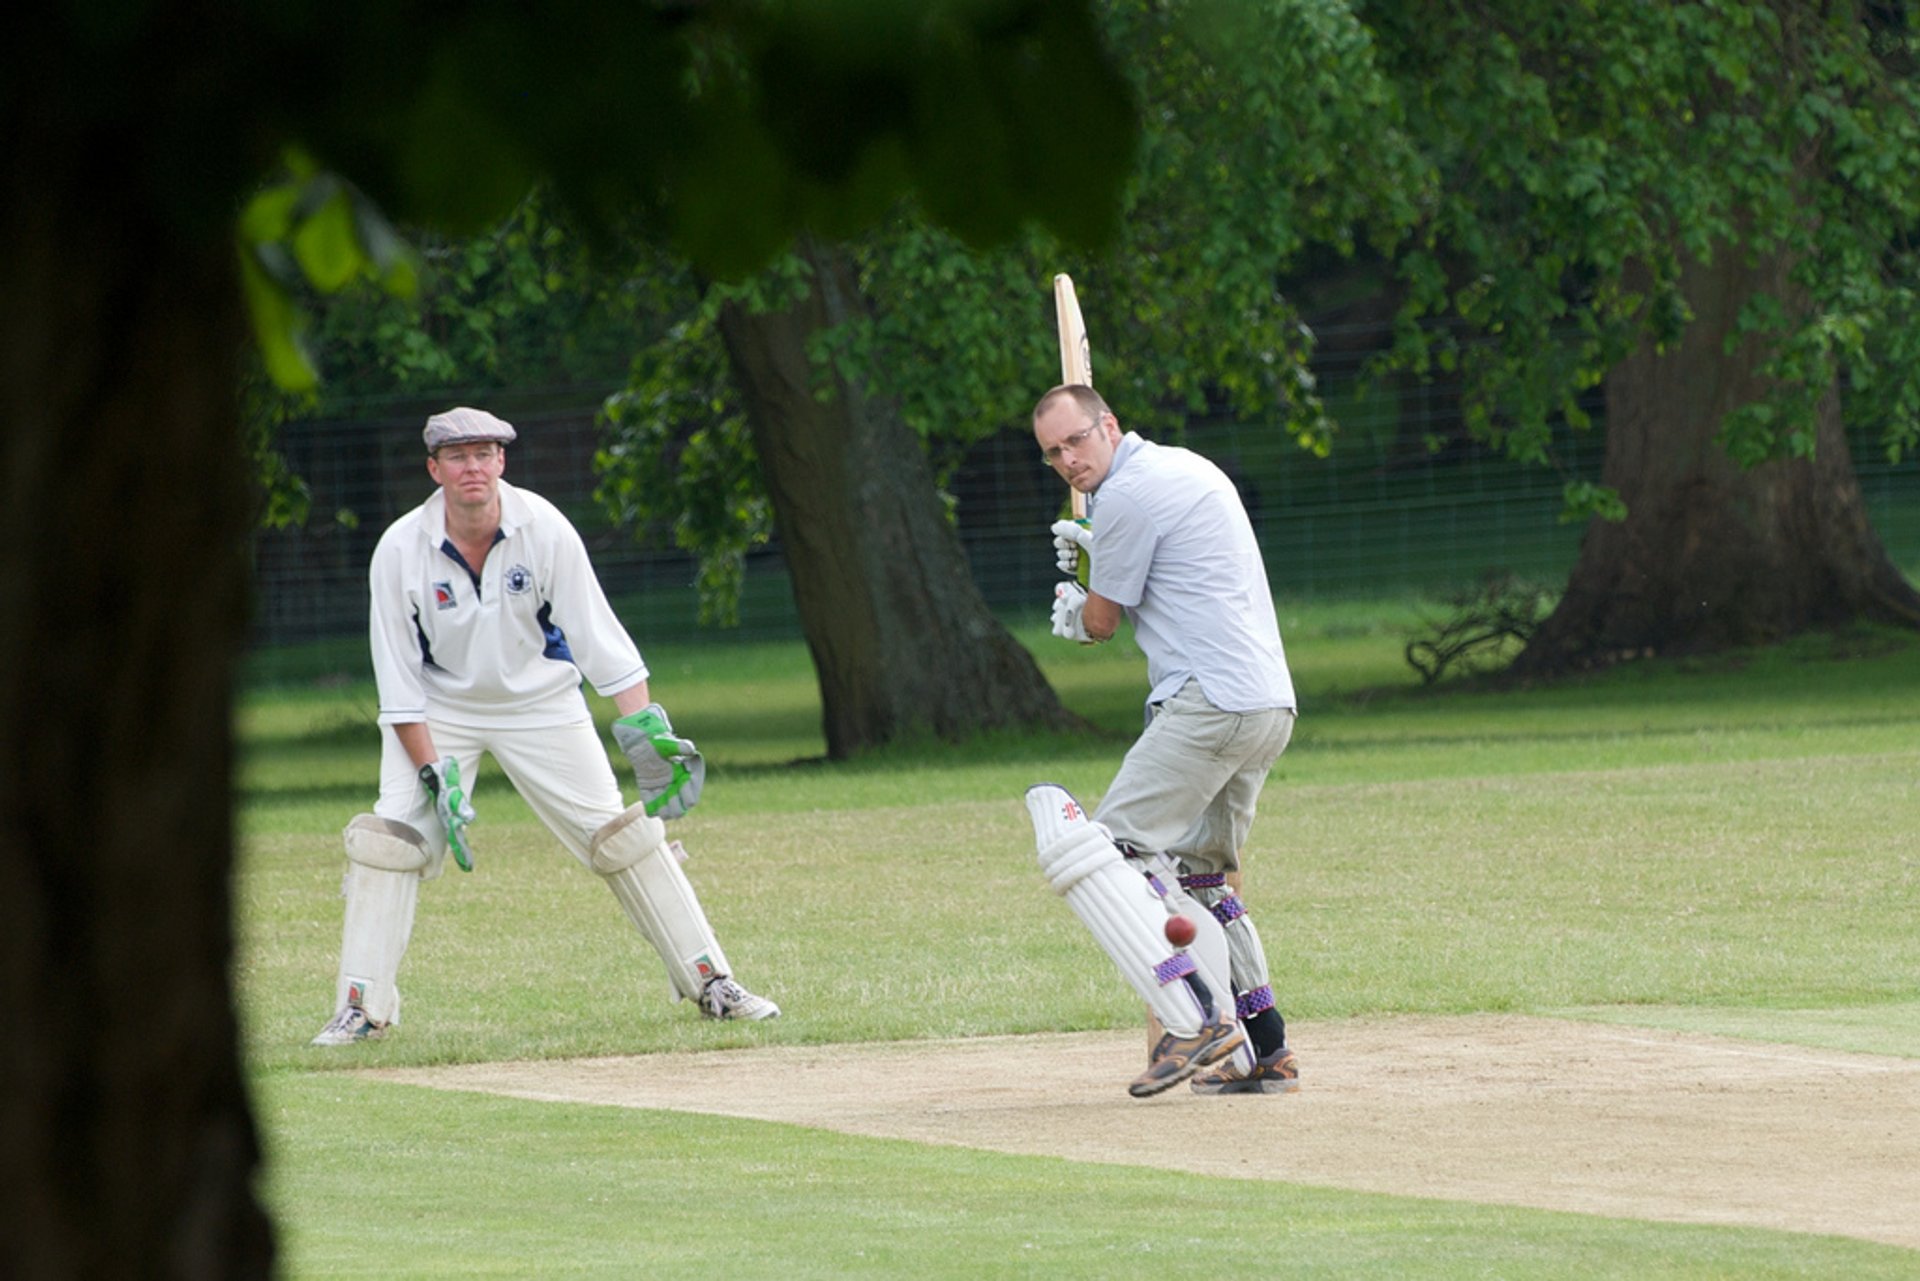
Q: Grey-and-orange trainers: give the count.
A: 2